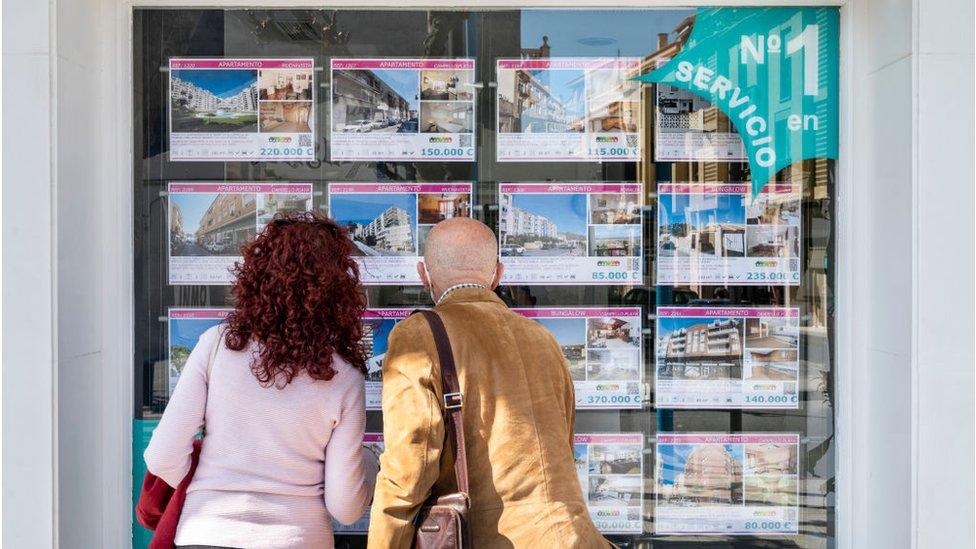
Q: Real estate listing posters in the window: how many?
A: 15